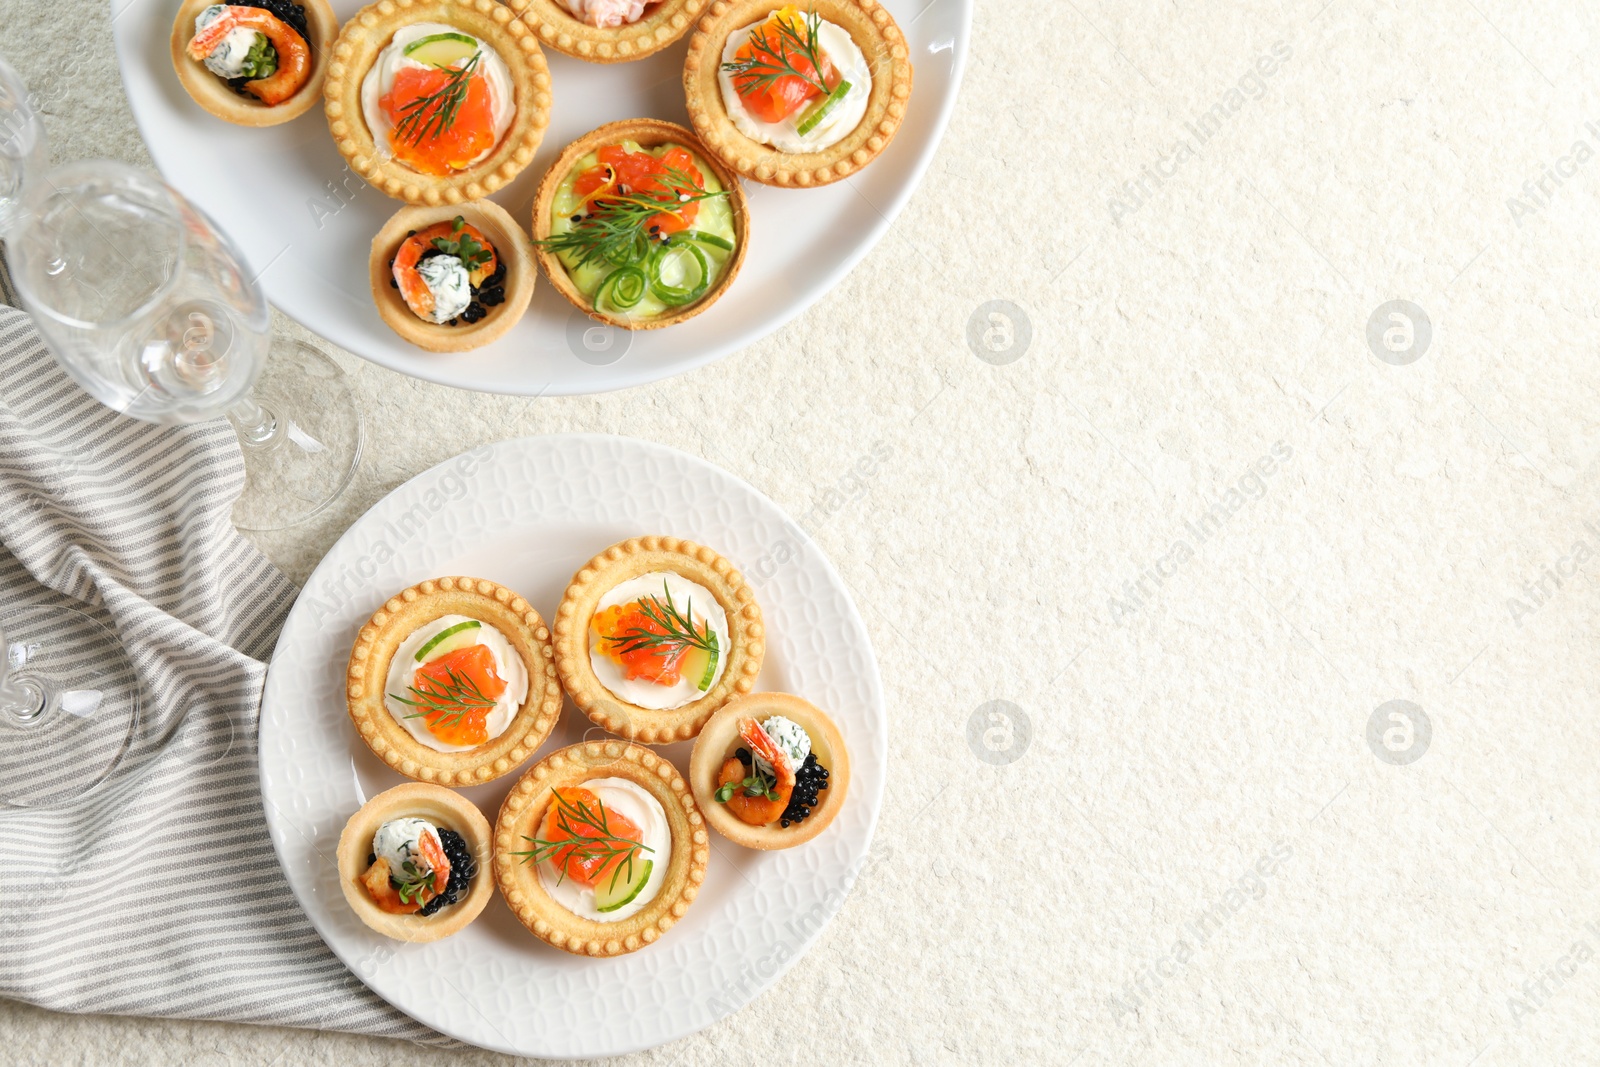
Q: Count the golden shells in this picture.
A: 11